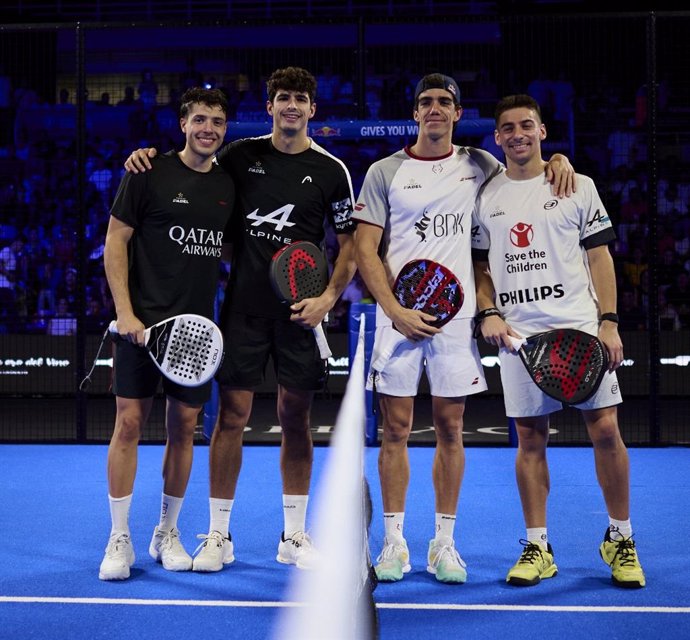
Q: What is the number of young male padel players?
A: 4